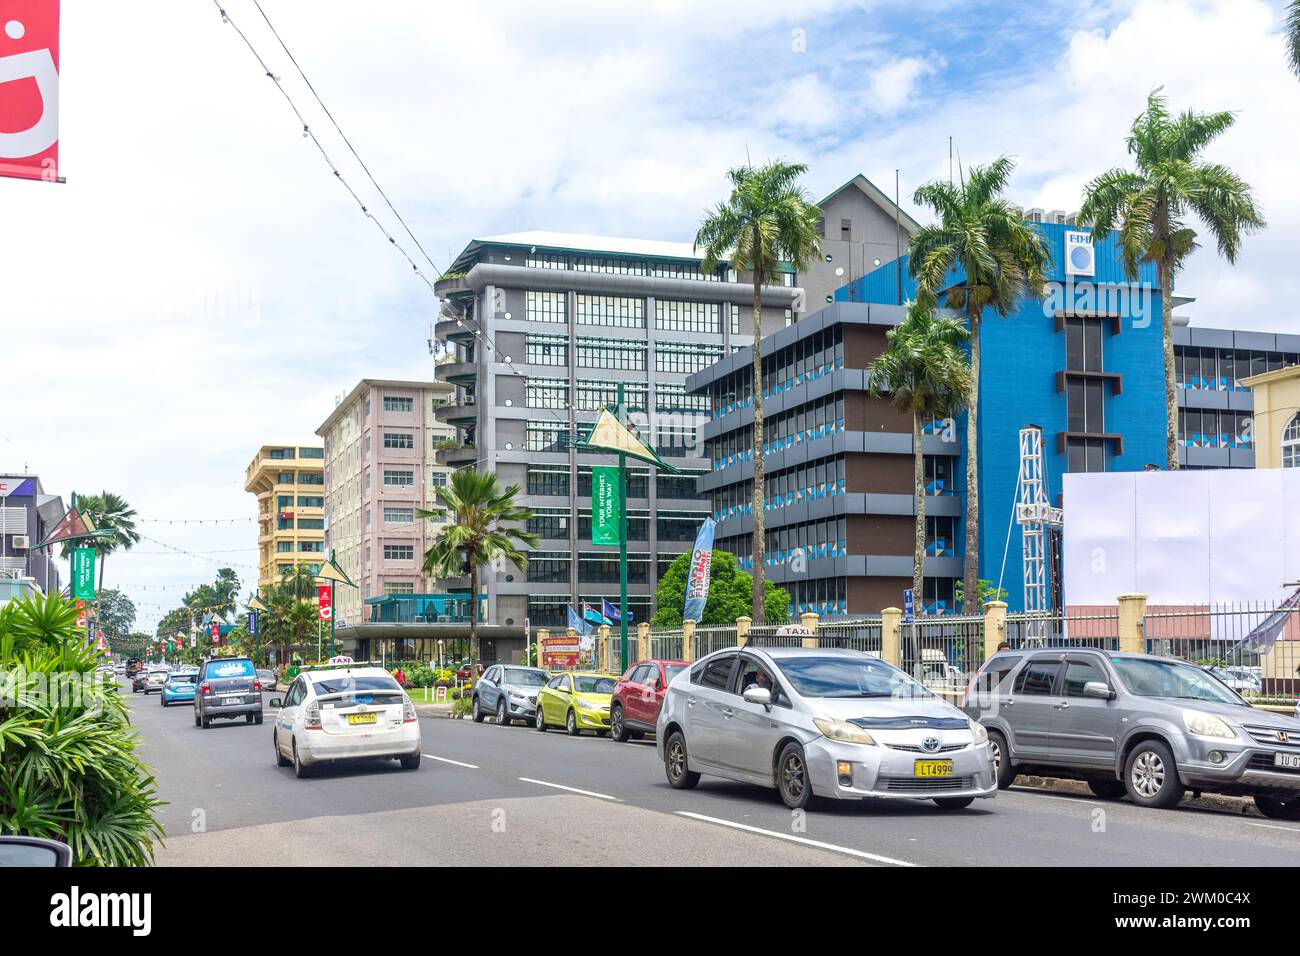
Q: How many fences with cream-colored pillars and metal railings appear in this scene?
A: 1